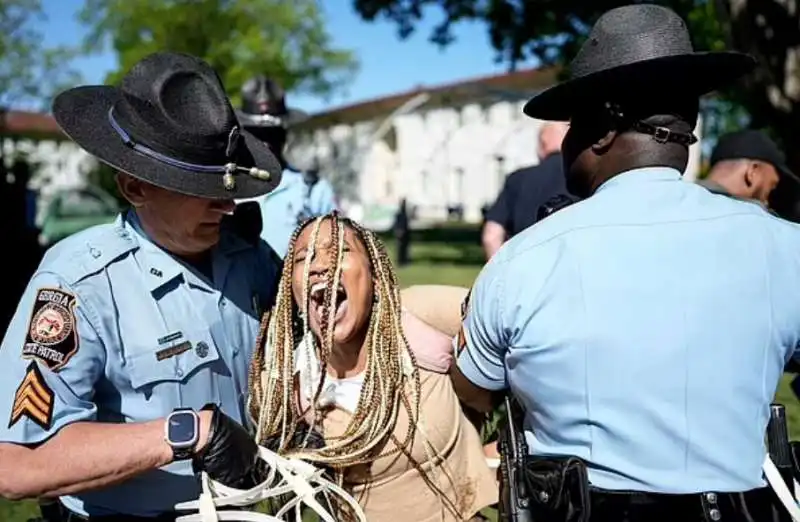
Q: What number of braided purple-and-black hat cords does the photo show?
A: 1